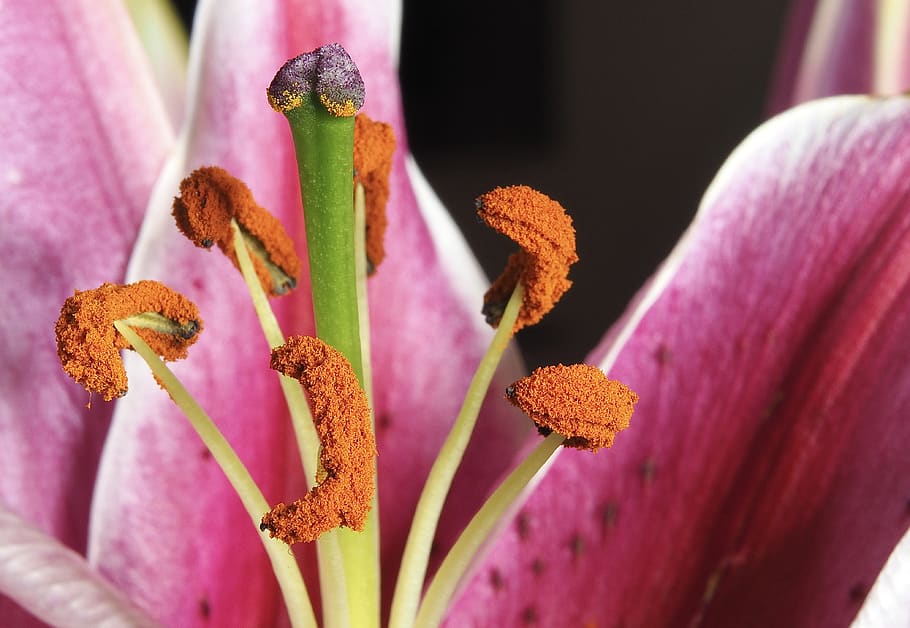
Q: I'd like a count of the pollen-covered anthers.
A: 6